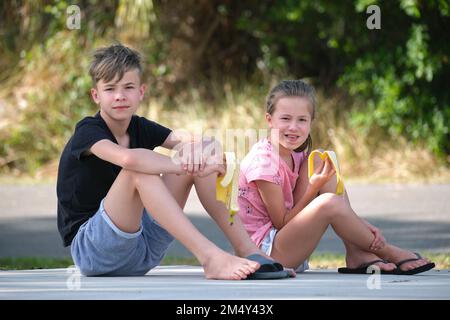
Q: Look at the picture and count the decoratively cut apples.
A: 0